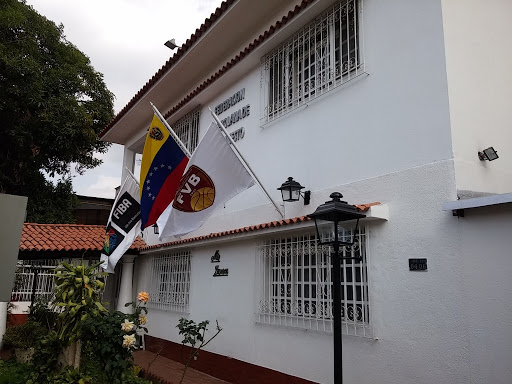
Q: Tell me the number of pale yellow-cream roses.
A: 3